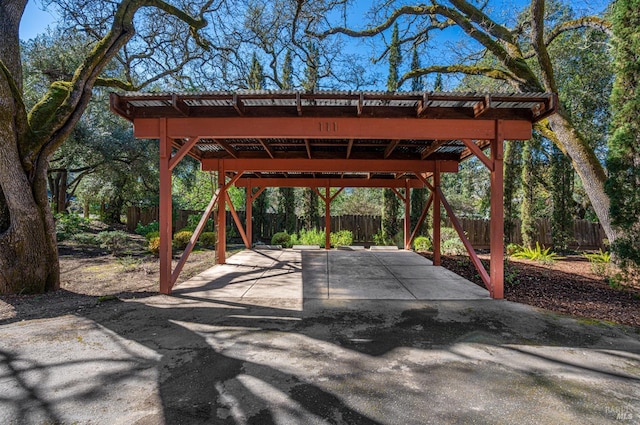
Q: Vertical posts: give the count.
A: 7